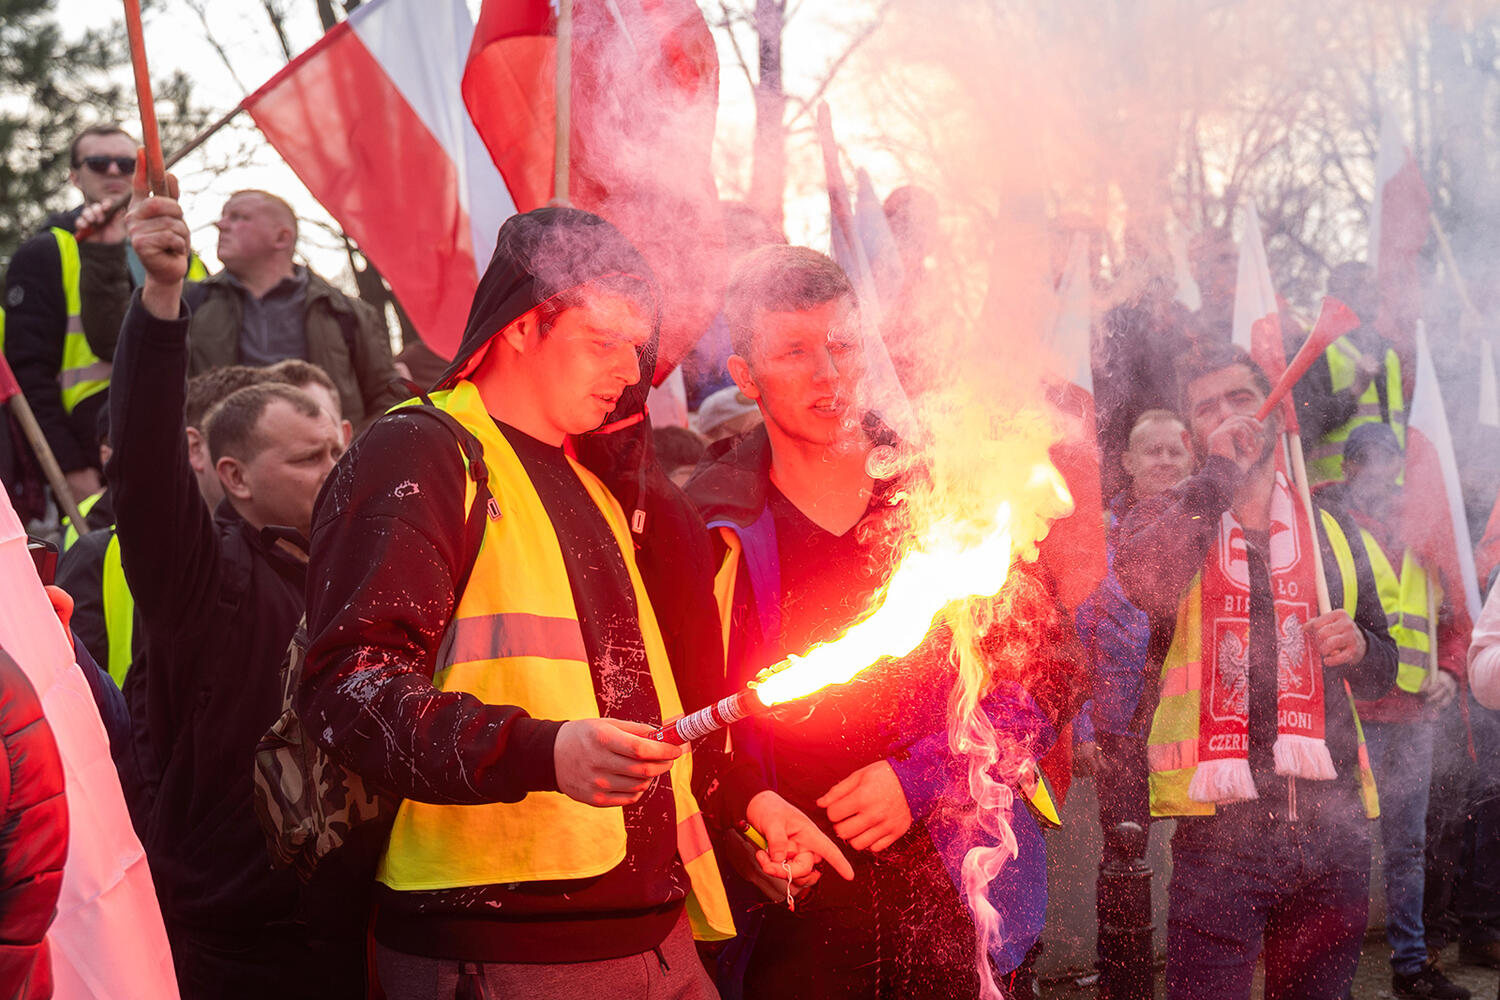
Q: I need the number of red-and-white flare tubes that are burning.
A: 1